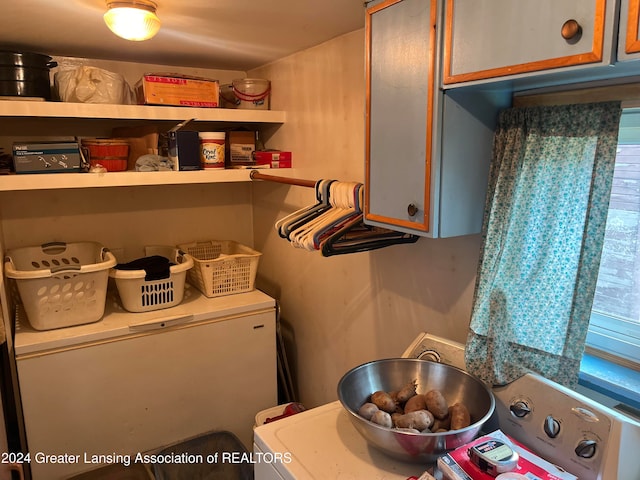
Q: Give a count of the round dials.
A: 4